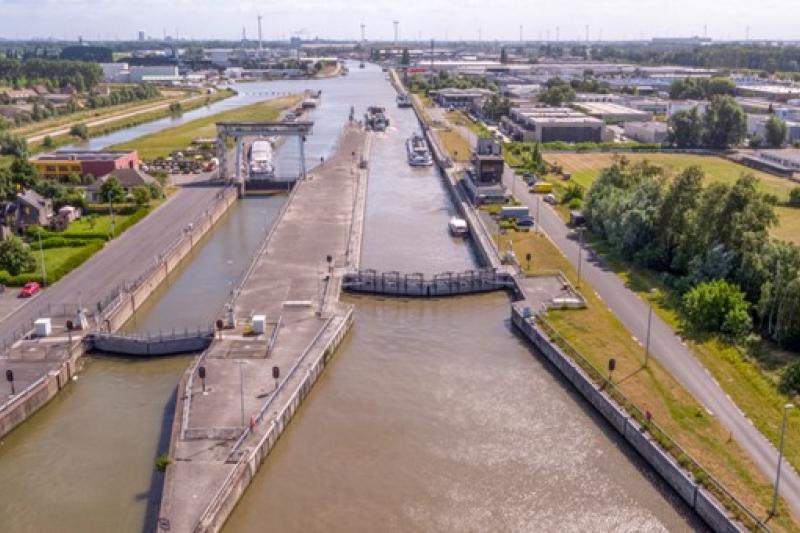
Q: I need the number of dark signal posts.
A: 8